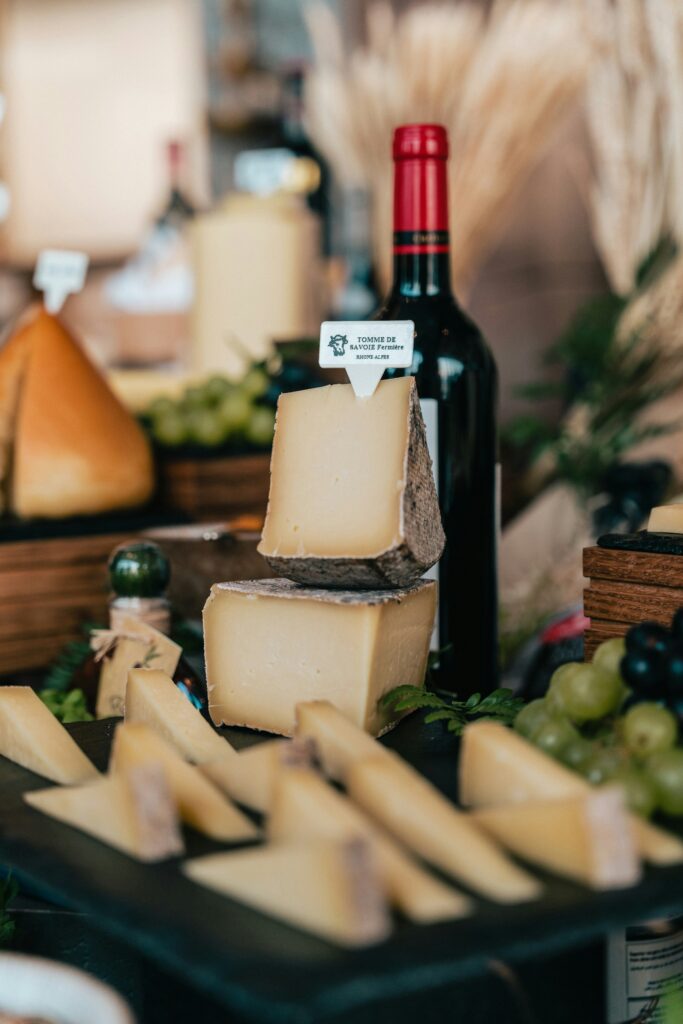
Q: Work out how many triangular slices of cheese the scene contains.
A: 11